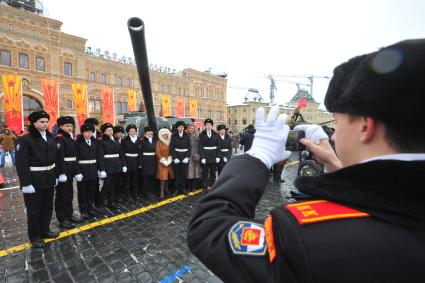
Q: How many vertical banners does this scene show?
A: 8